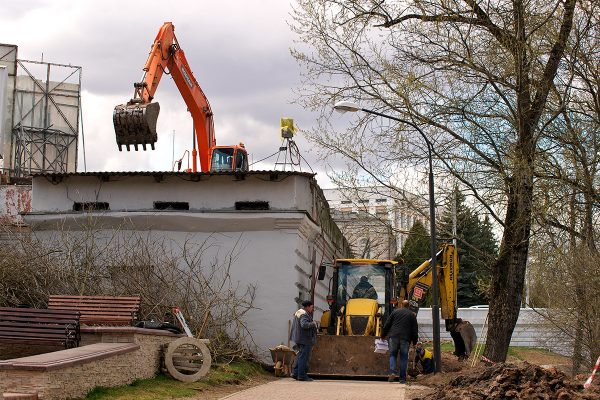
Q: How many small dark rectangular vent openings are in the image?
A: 3